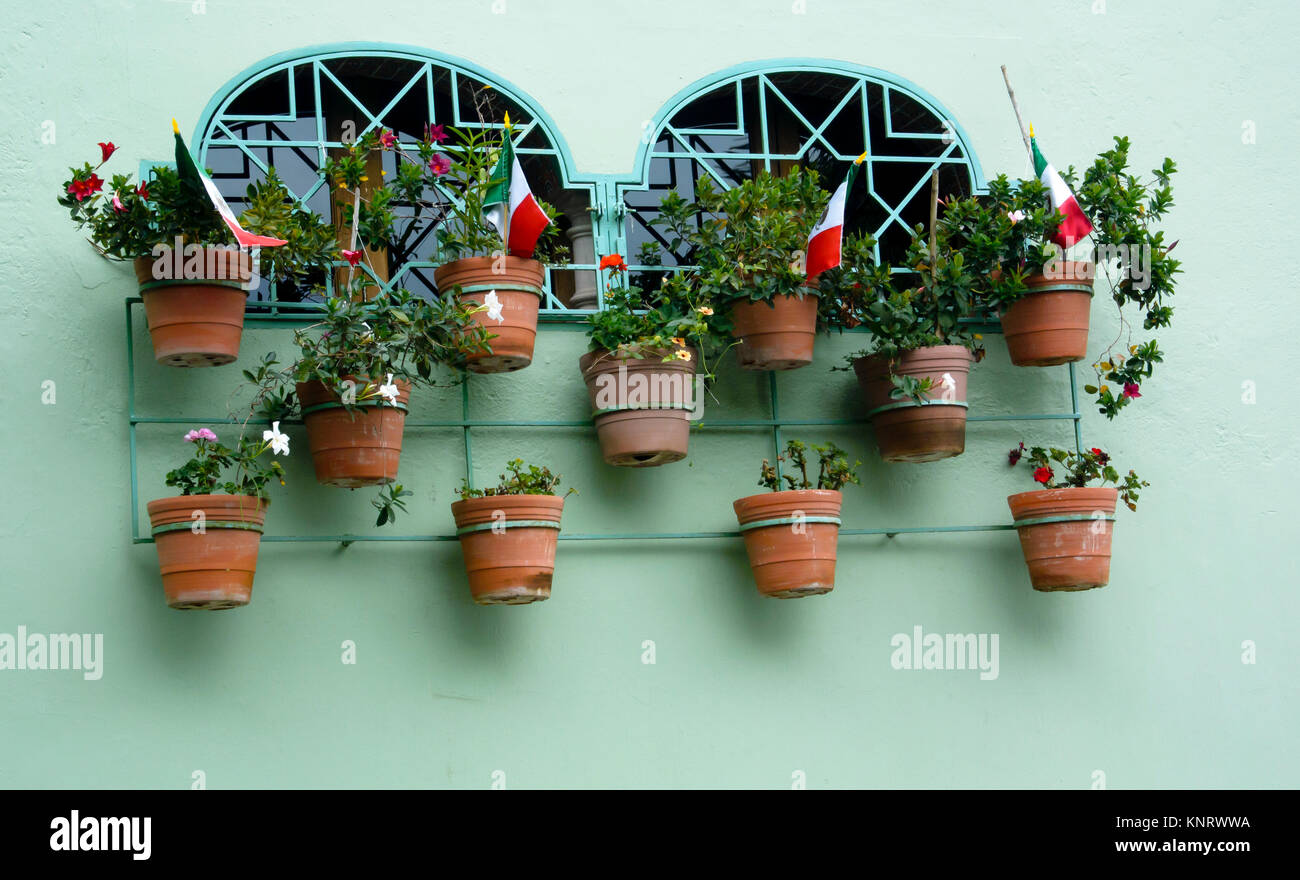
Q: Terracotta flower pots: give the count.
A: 11